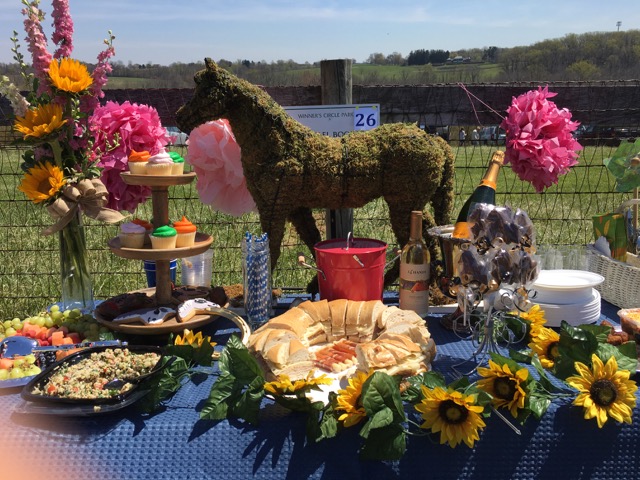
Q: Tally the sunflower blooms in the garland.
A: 8